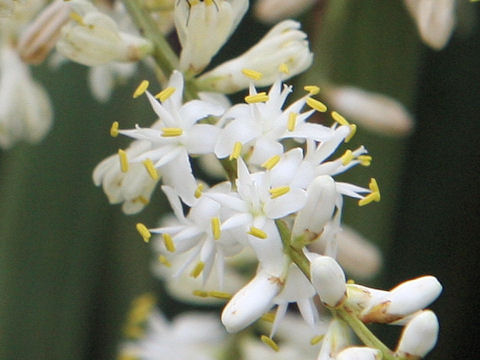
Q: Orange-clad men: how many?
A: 0